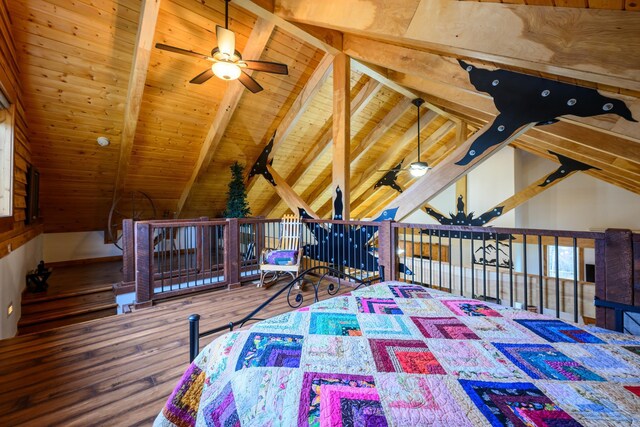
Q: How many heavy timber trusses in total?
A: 2